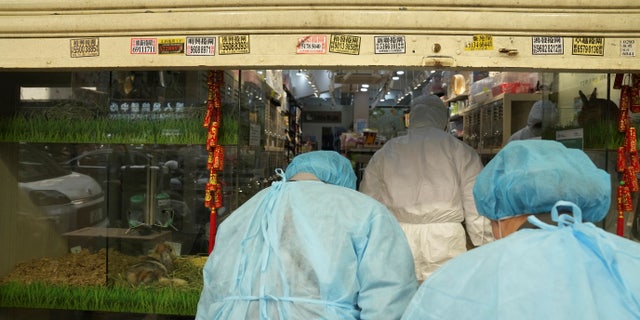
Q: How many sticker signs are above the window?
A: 12